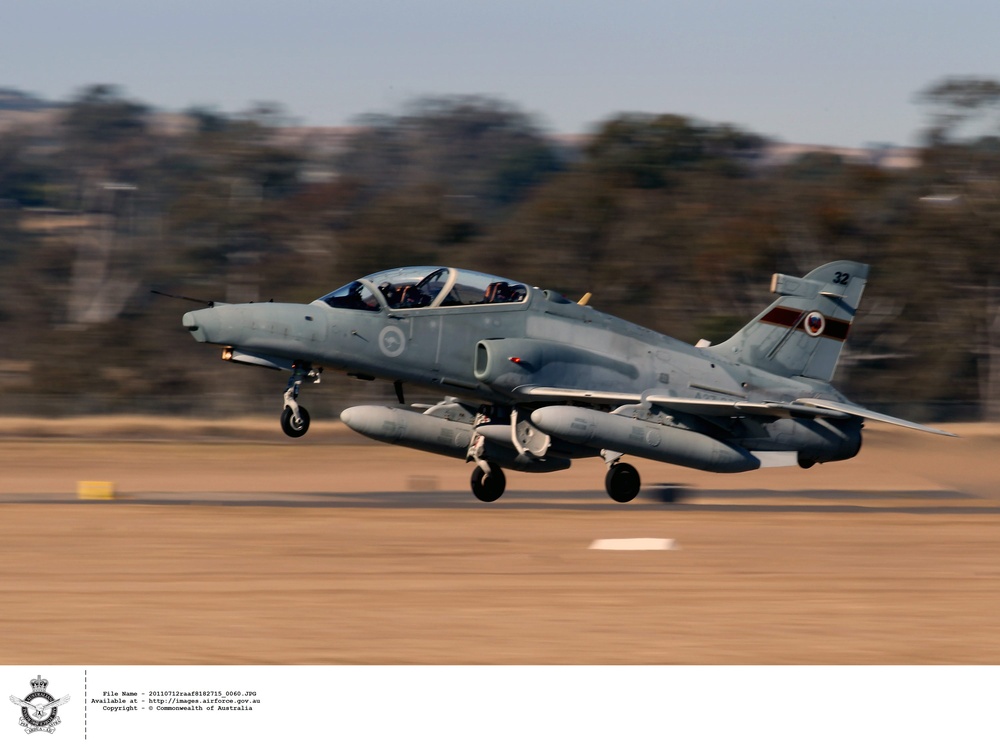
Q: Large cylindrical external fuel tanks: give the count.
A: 2